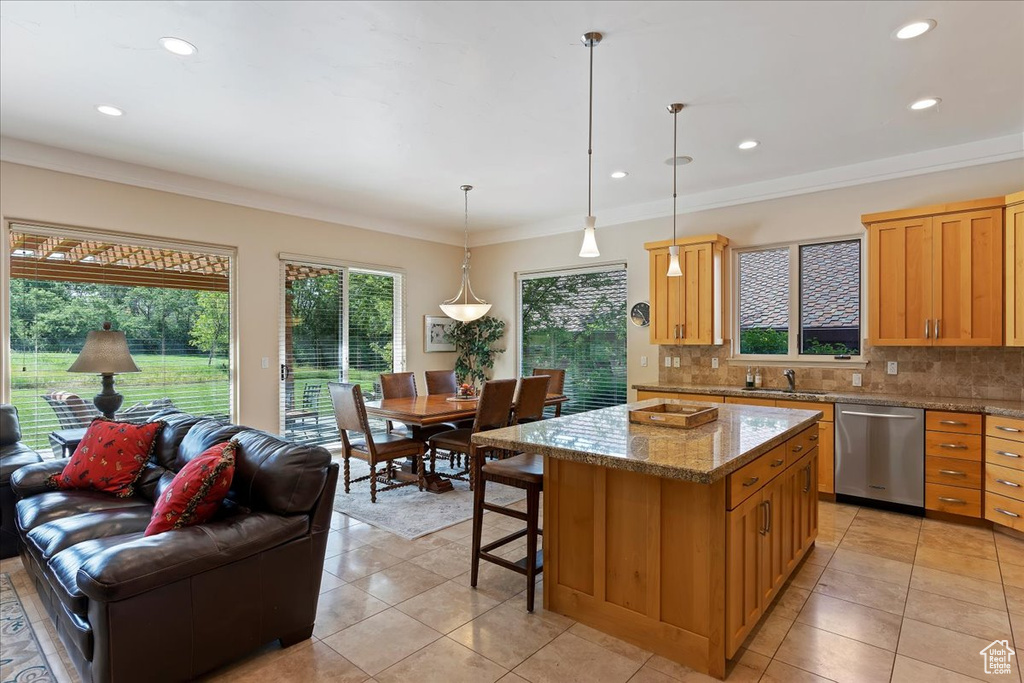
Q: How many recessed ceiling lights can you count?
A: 6